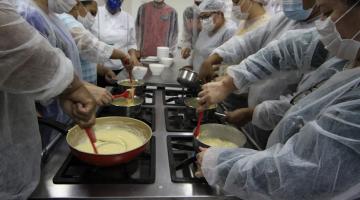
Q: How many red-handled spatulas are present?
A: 4